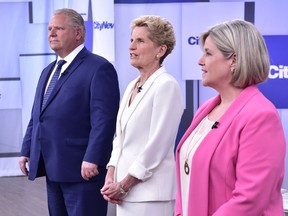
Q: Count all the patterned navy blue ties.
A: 1